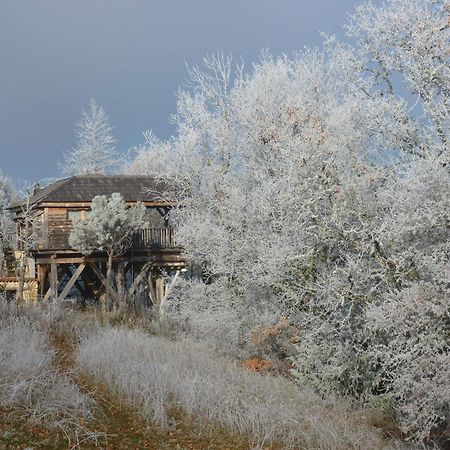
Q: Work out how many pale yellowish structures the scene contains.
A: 1